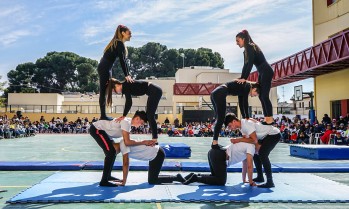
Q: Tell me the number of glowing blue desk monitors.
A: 0